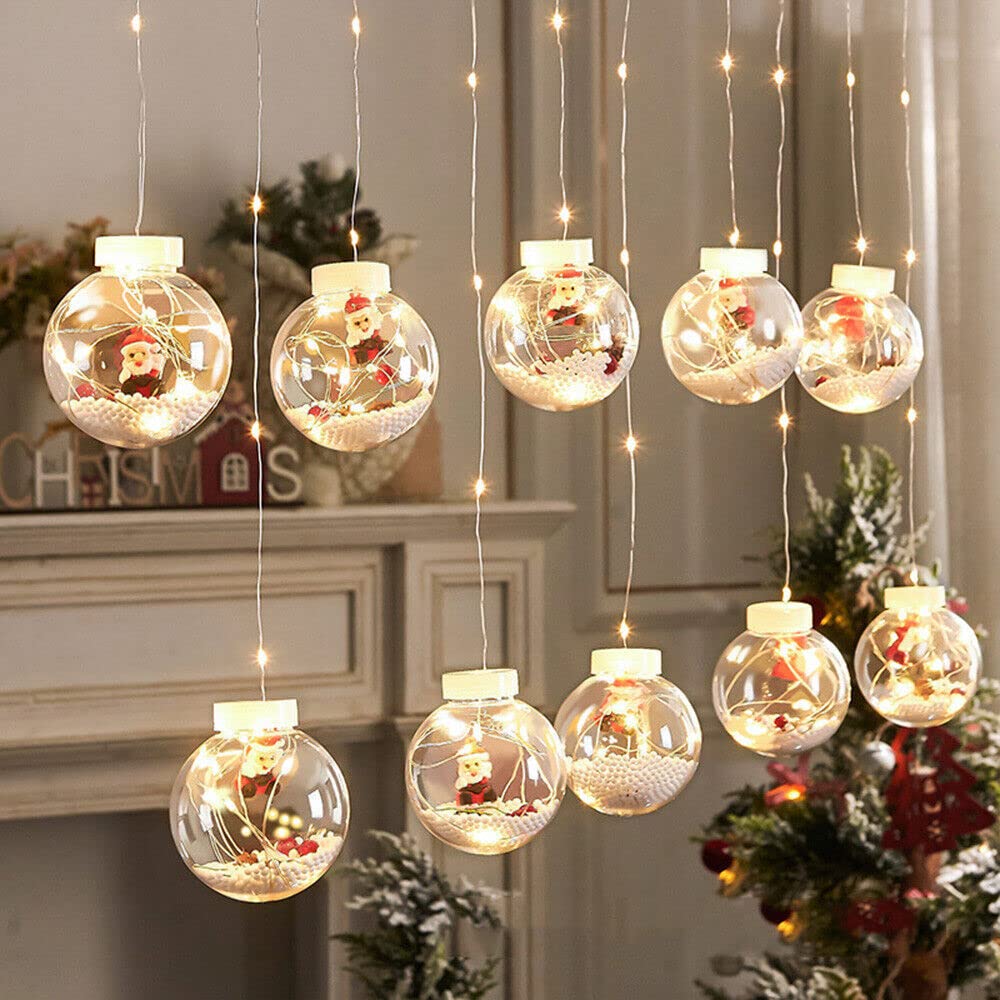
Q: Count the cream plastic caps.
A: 10